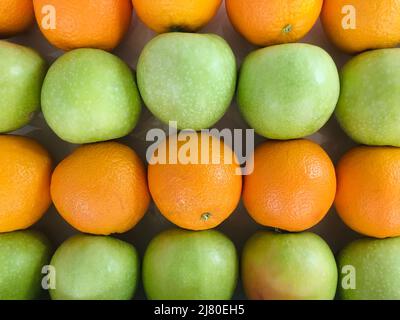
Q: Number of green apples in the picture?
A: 10